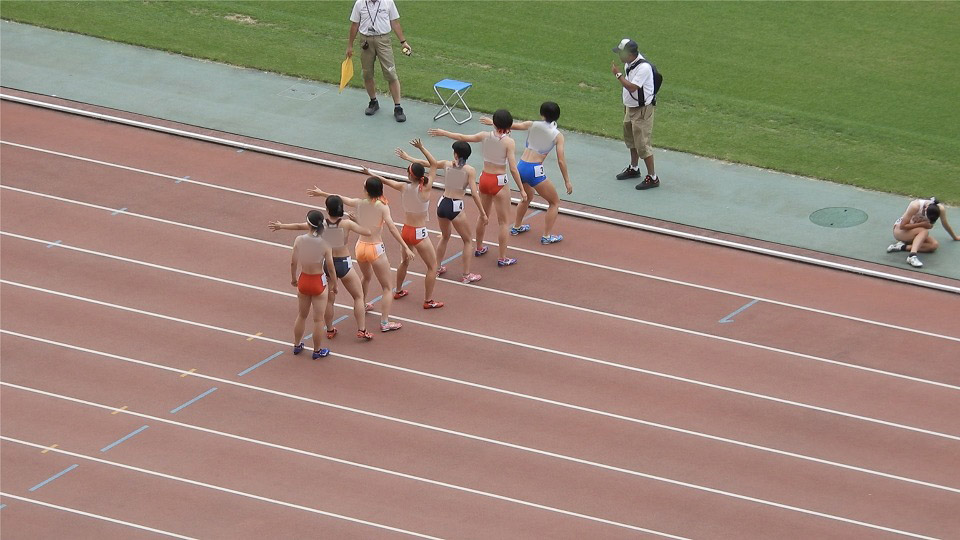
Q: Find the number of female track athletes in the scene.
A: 8